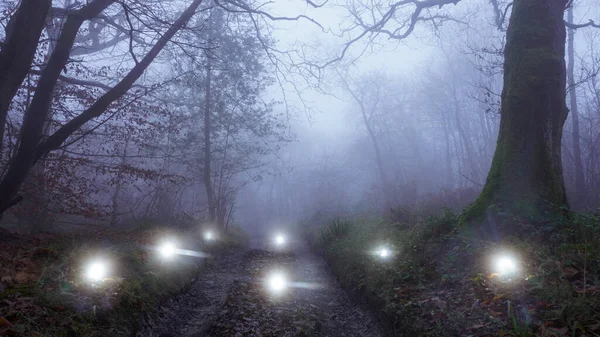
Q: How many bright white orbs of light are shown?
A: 7